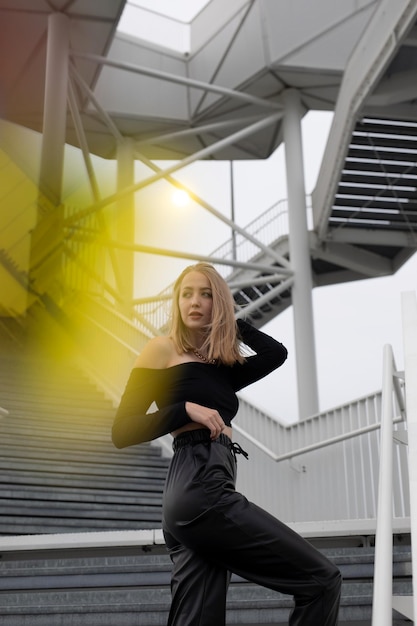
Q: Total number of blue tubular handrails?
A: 0